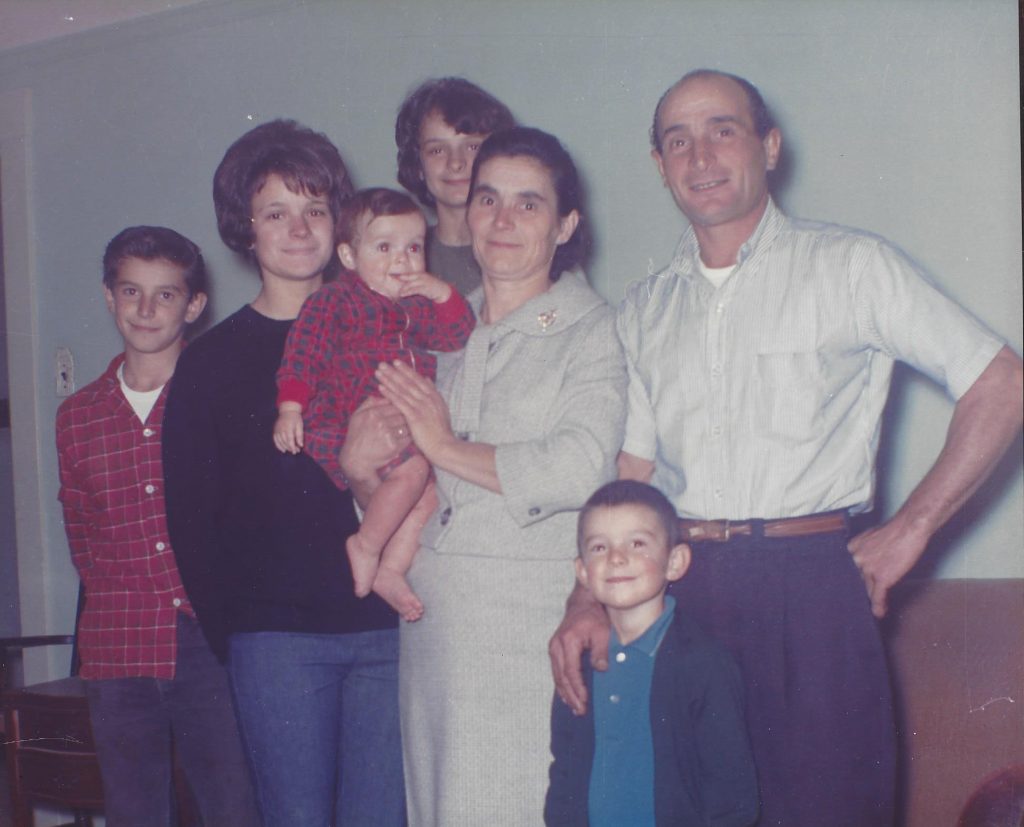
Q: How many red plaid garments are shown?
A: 2